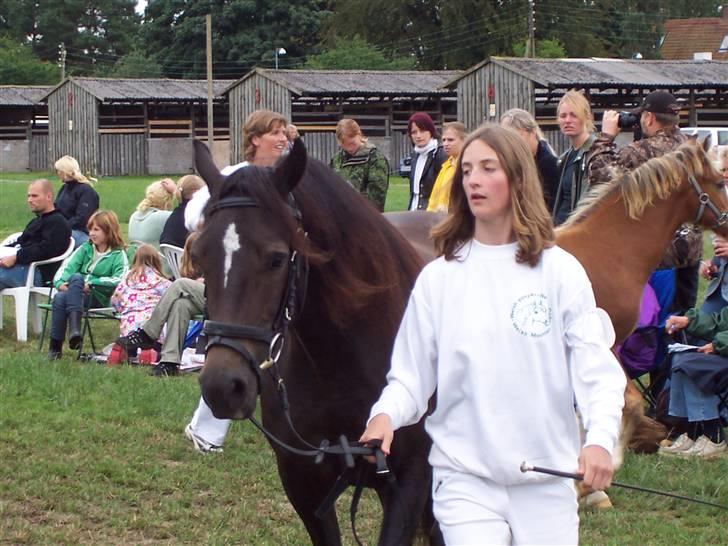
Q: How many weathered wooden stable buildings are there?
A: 4